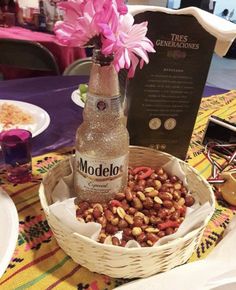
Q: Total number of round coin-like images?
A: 2